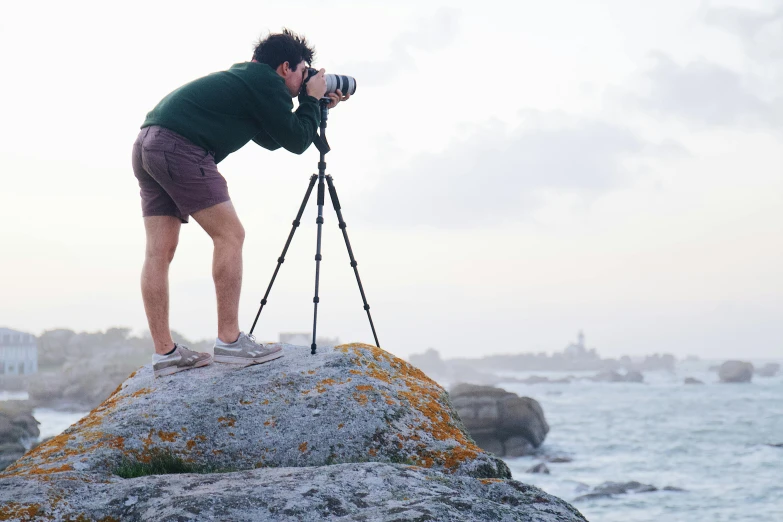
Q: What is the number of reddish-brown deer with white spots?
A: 0